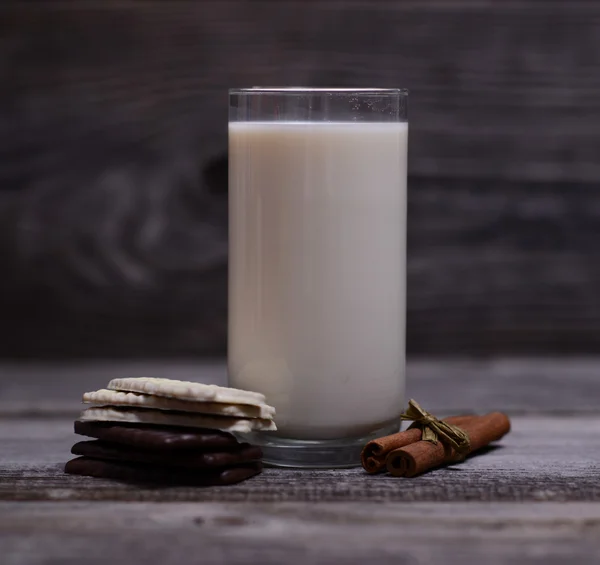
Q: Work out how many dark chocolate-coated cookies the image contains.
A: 3